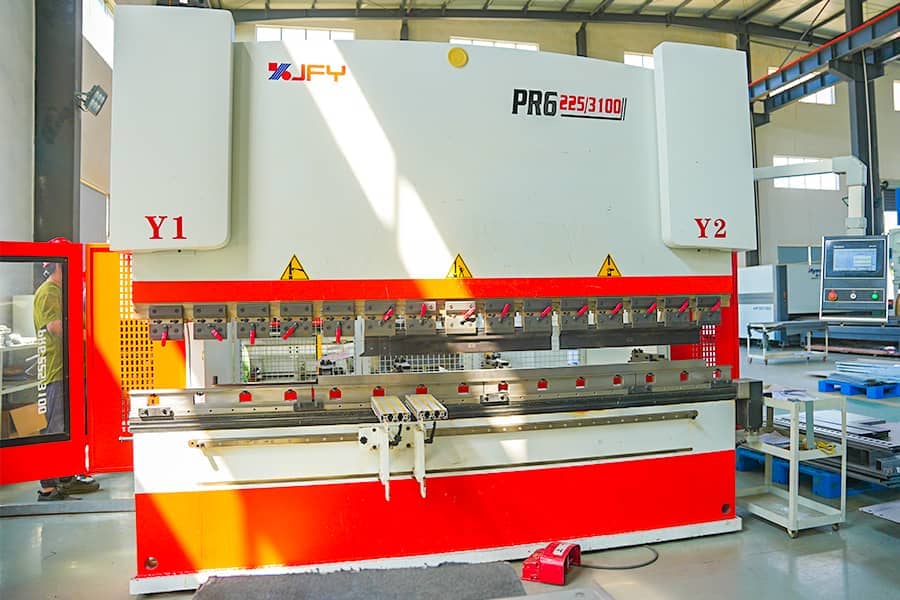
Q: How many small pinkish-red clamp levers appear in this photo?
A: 15